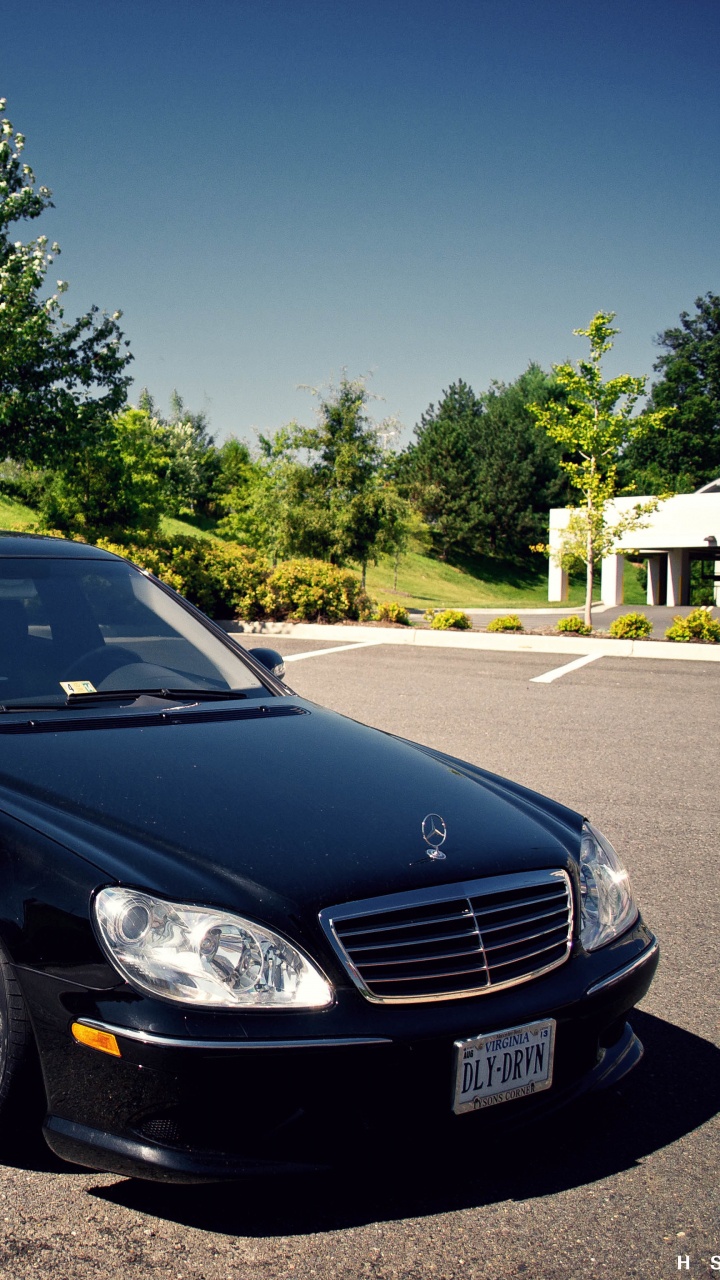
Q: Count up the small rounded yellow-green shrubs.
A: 6